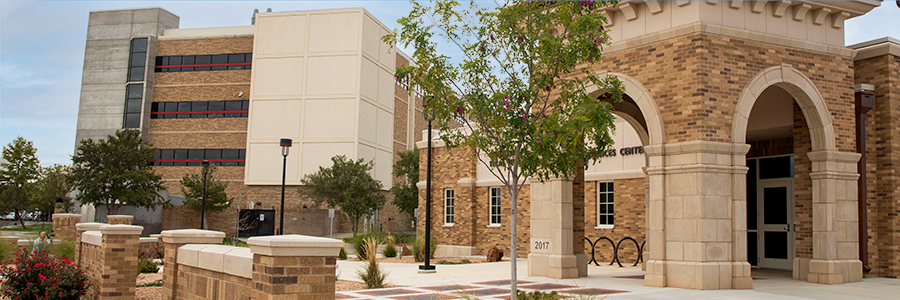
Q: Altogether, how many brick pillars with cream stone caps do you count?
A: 6